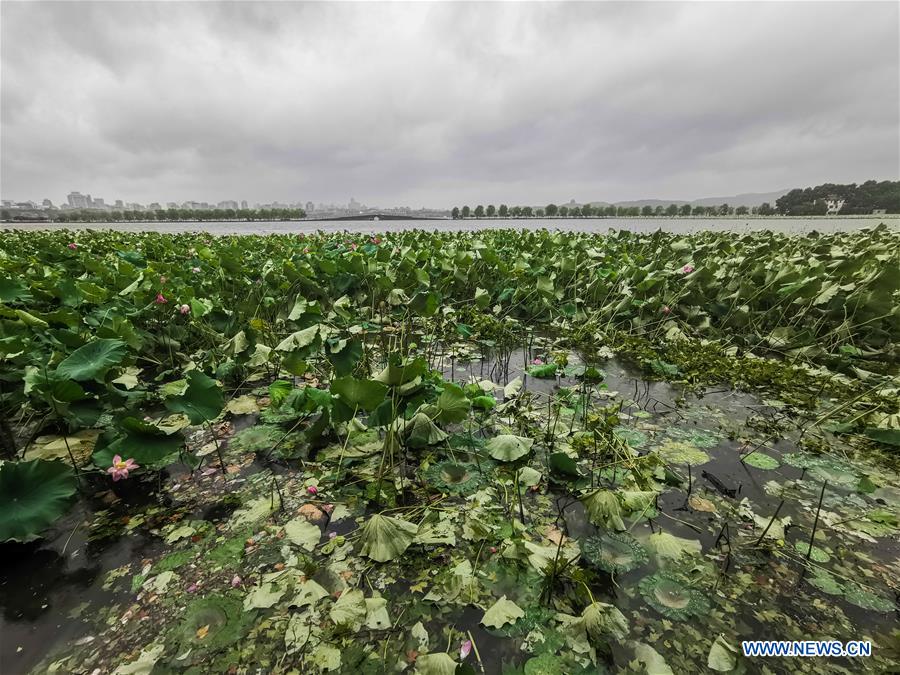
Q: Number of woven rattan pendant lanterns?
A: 0